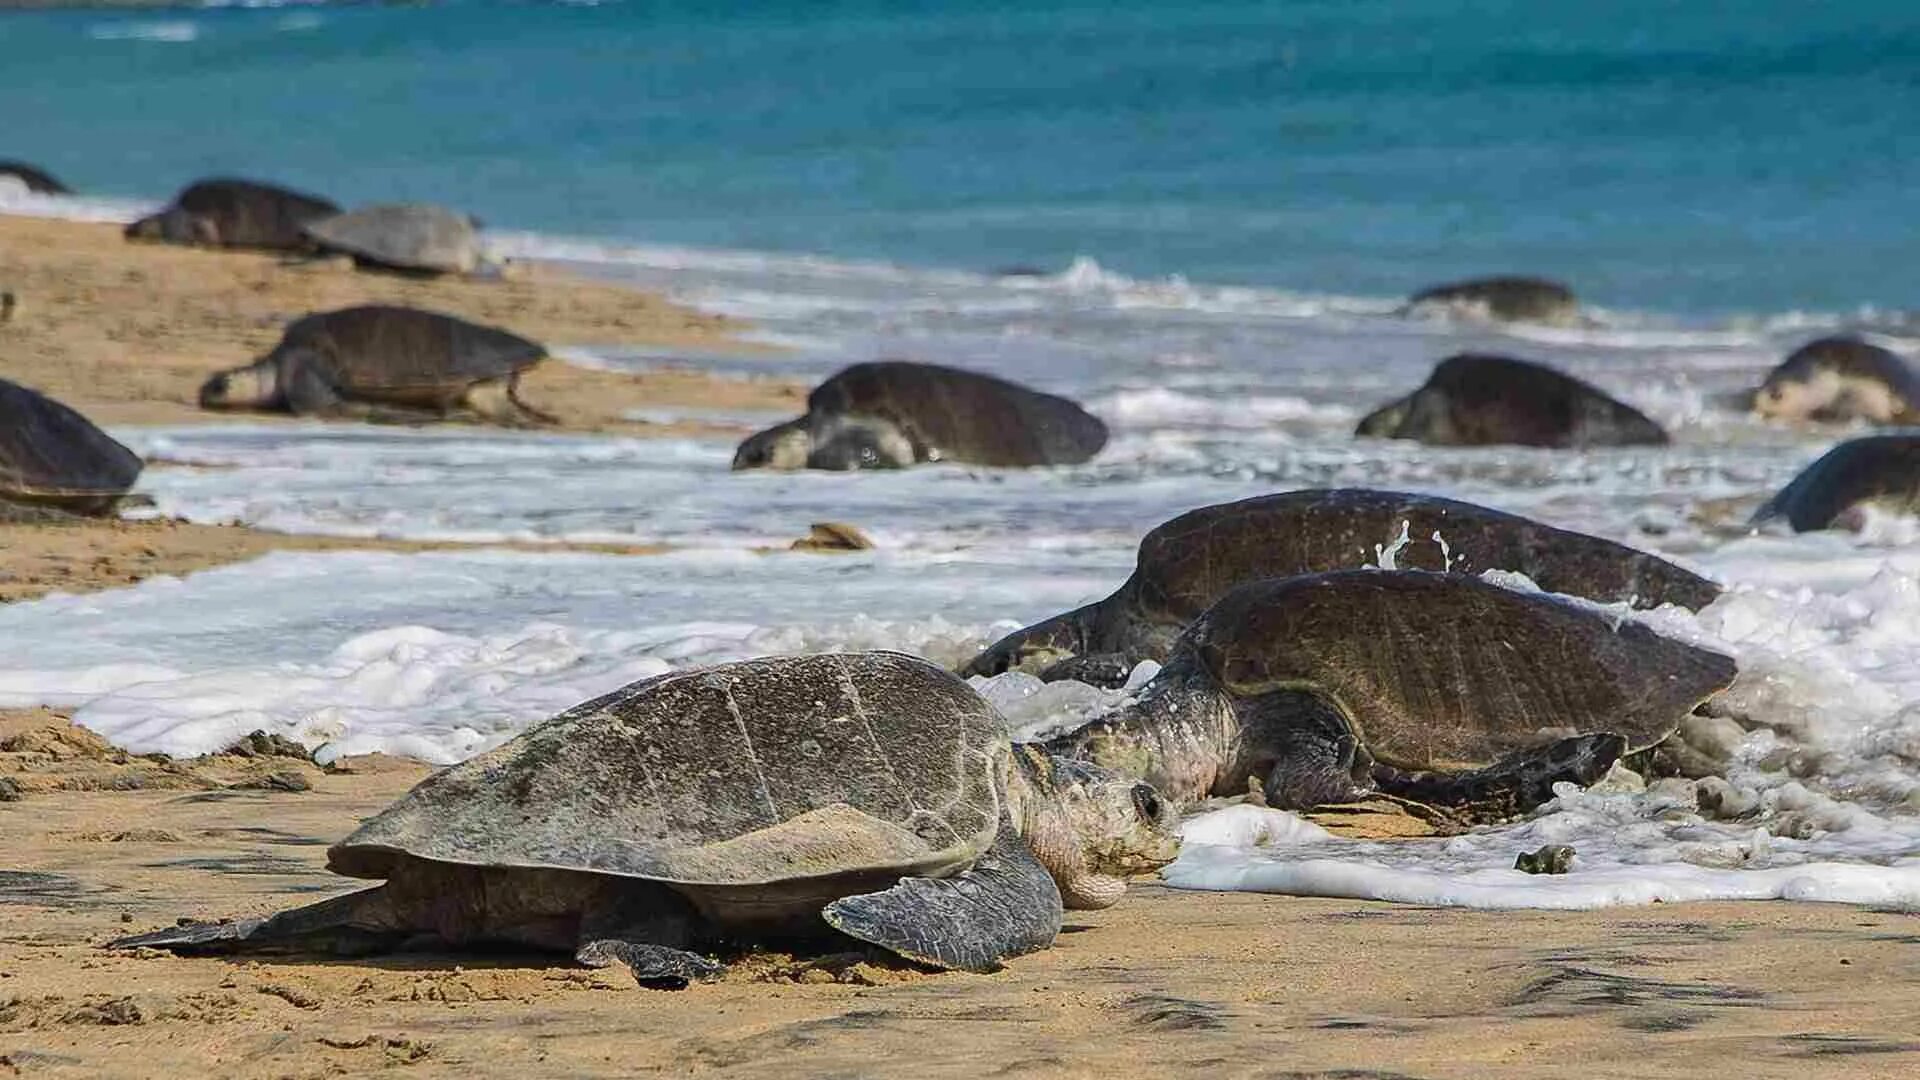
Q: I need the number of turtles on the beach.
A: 13